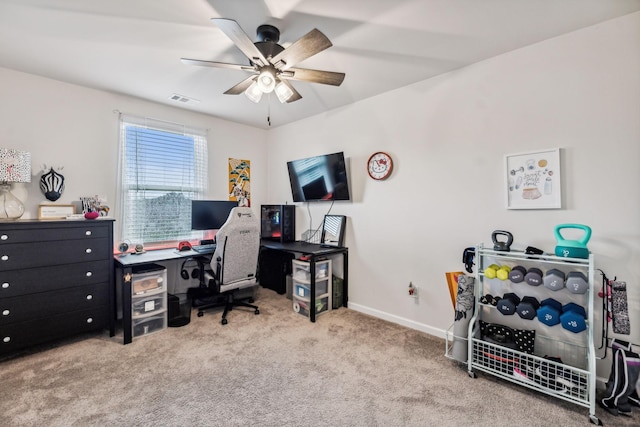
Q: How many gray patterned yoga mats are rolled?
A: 1